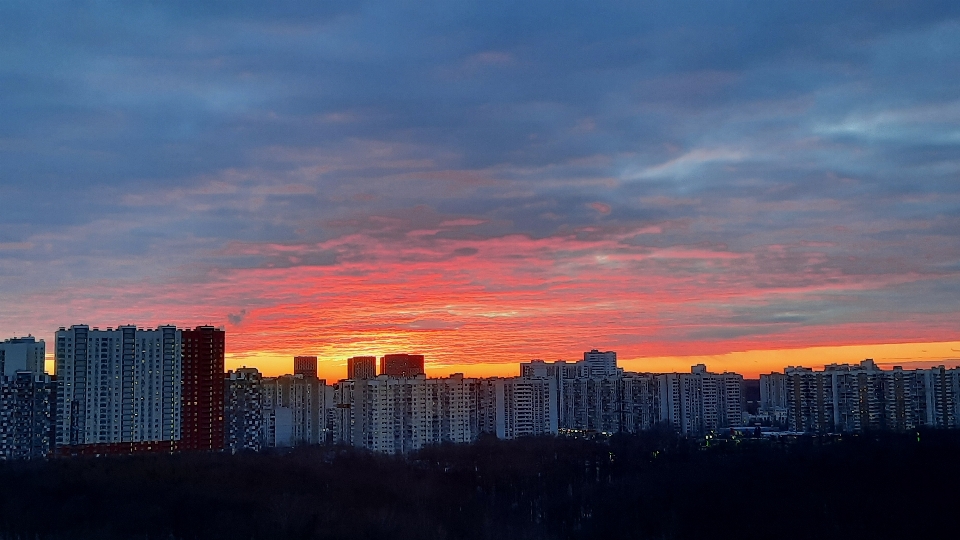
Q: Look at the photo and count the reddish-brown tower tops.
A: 3